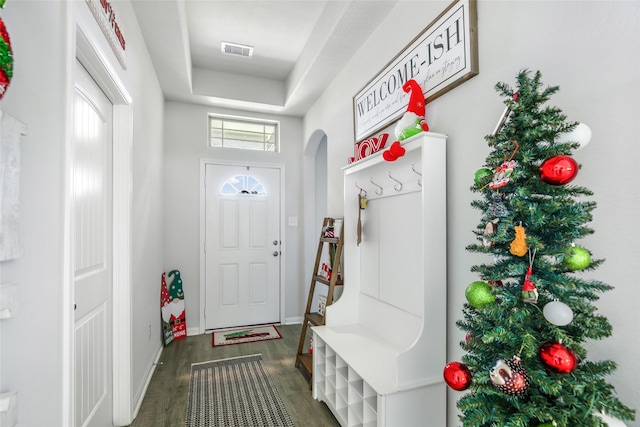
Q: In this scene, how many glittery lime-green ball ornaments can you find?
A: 2